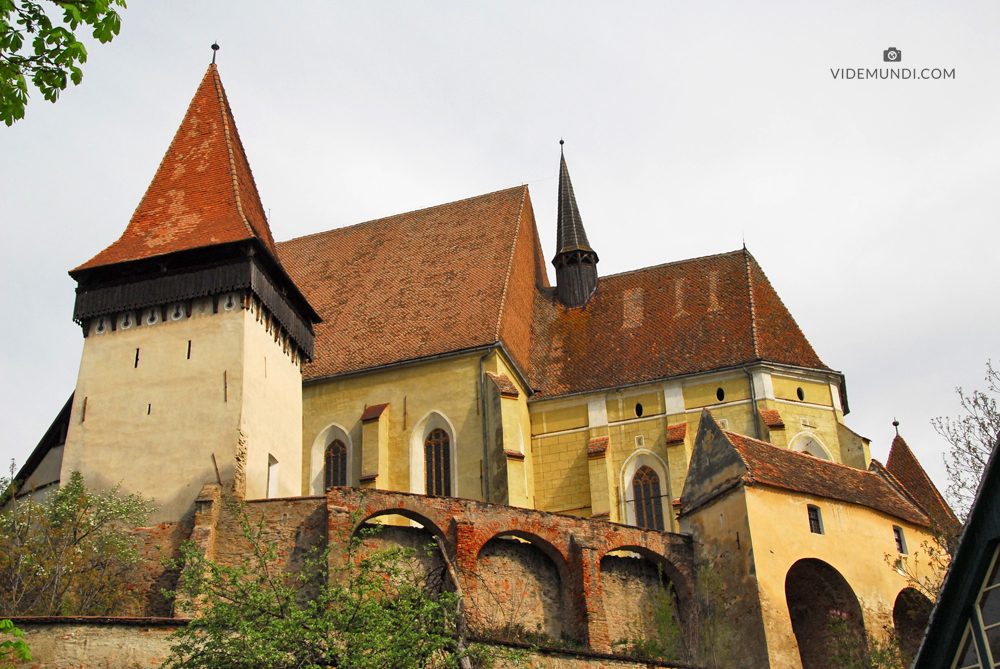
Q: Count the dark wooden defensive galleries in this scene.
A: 1